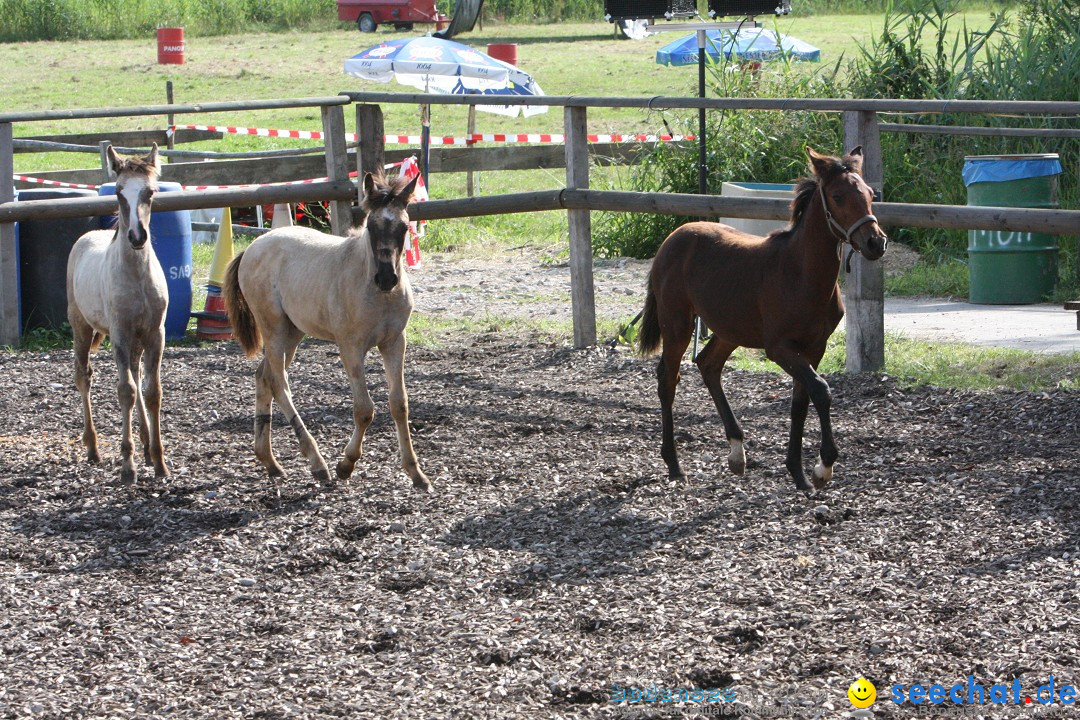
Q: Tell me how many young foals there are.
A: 3